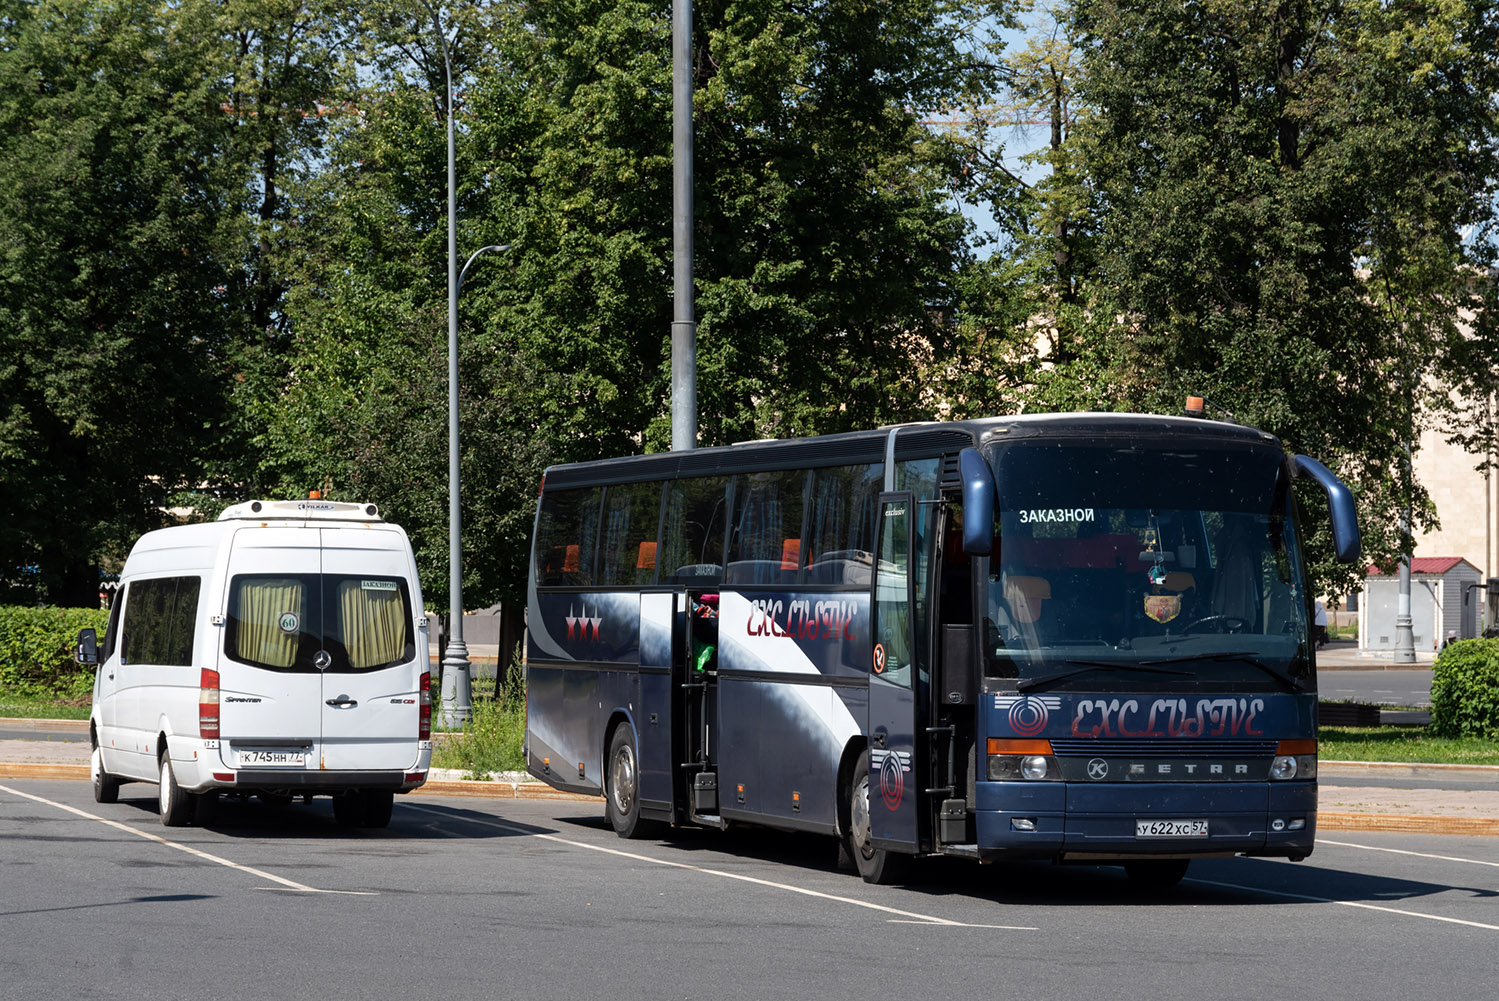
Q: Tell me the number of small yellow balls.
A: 0